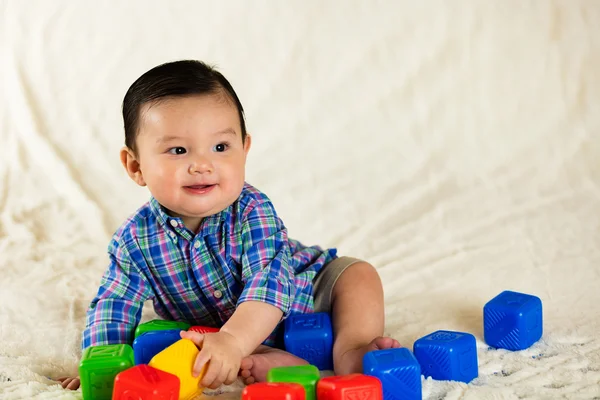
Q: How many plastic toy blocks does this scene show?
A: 13